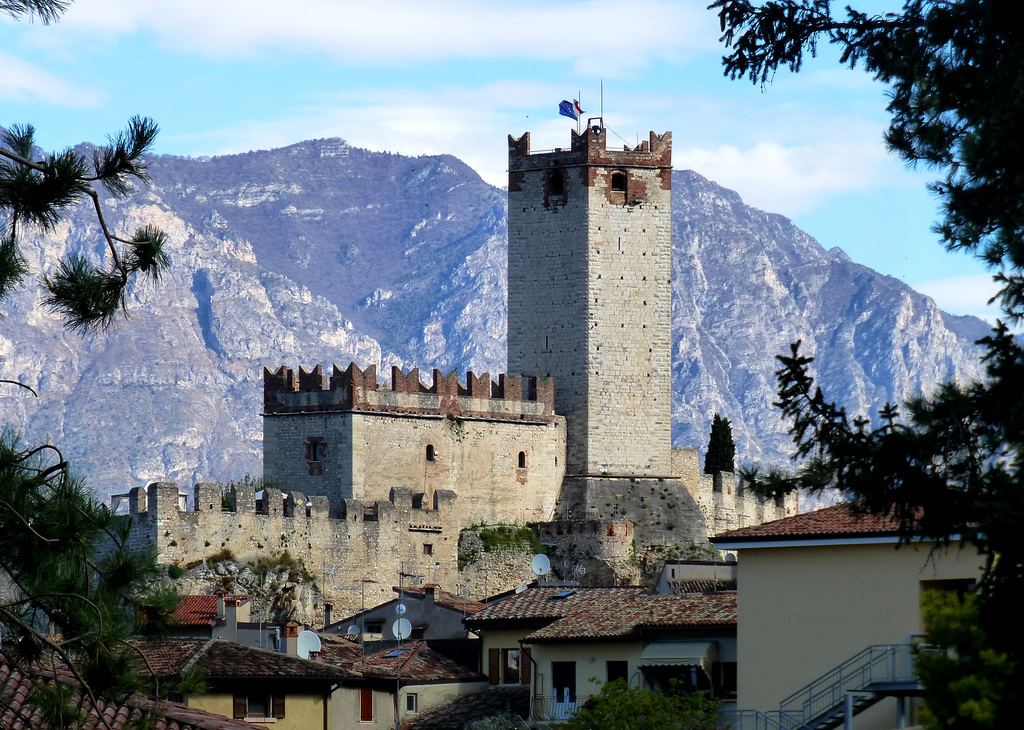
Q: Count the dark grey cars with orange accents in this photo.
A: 0